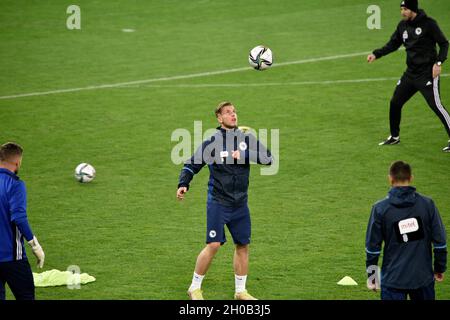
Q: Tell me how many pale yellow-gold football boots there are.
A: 2